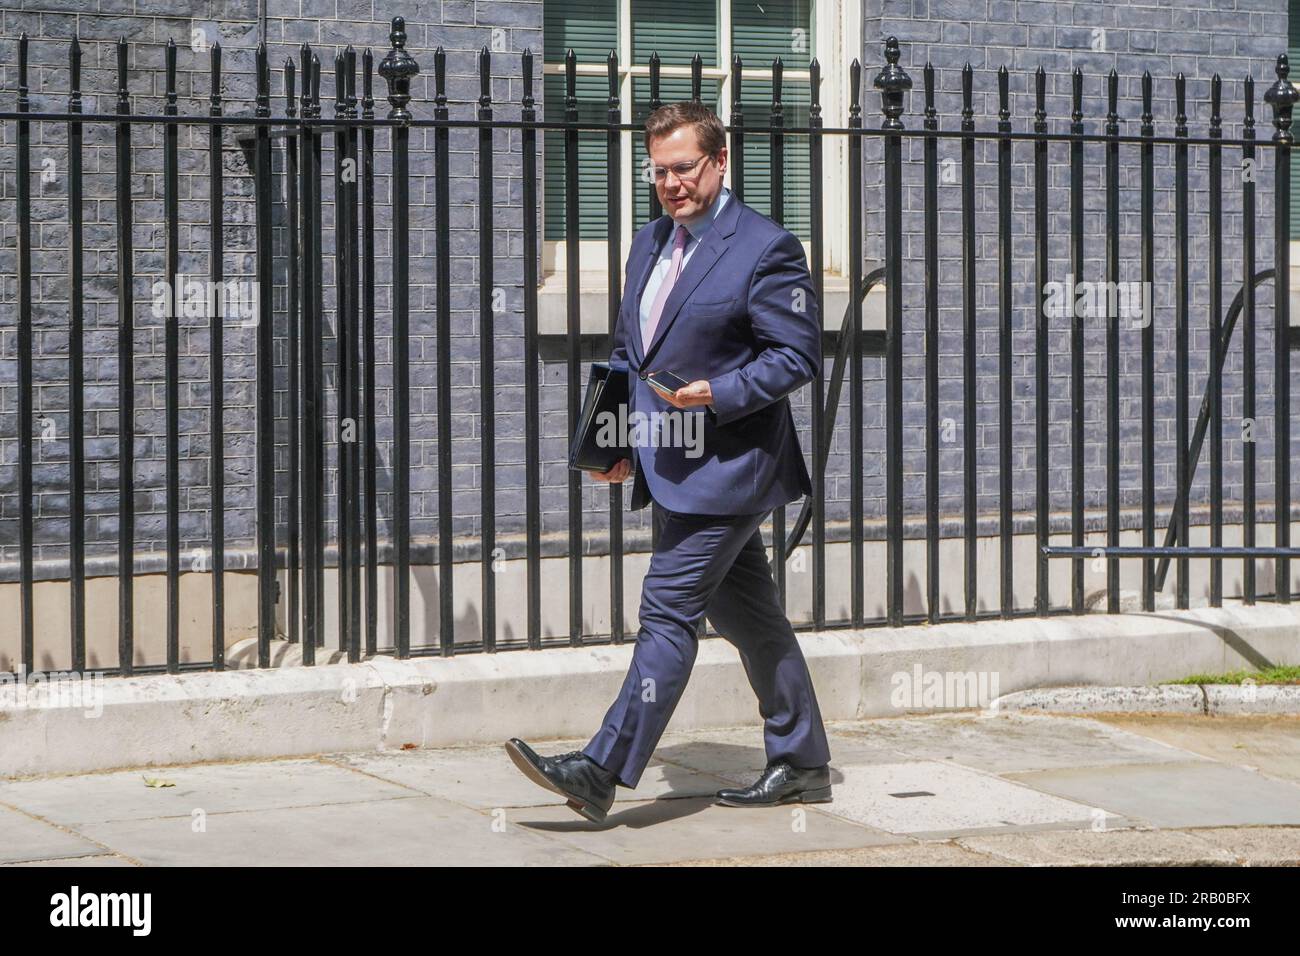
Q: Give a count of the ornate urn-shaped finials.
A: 3